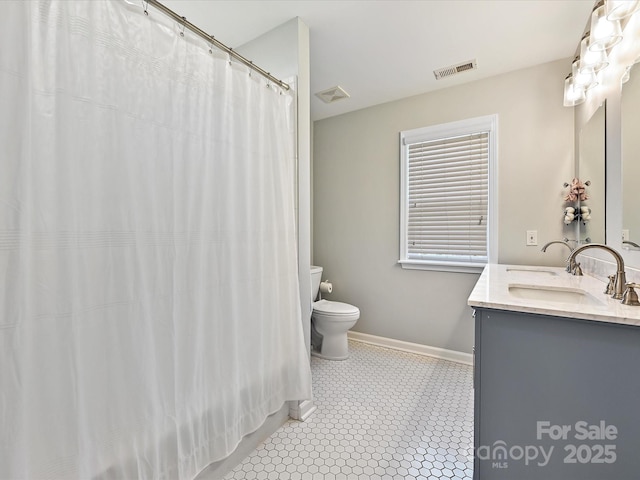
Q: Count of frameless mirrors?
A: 2